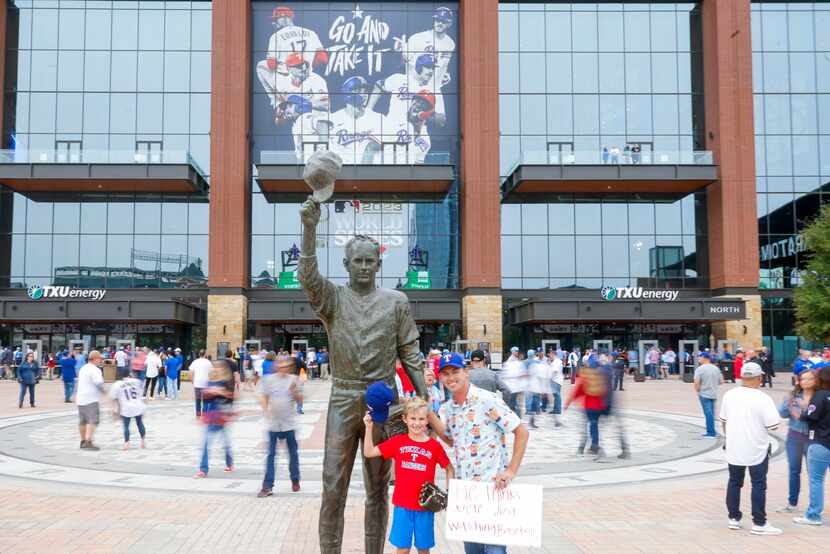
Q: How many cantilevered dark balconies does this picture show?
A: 3